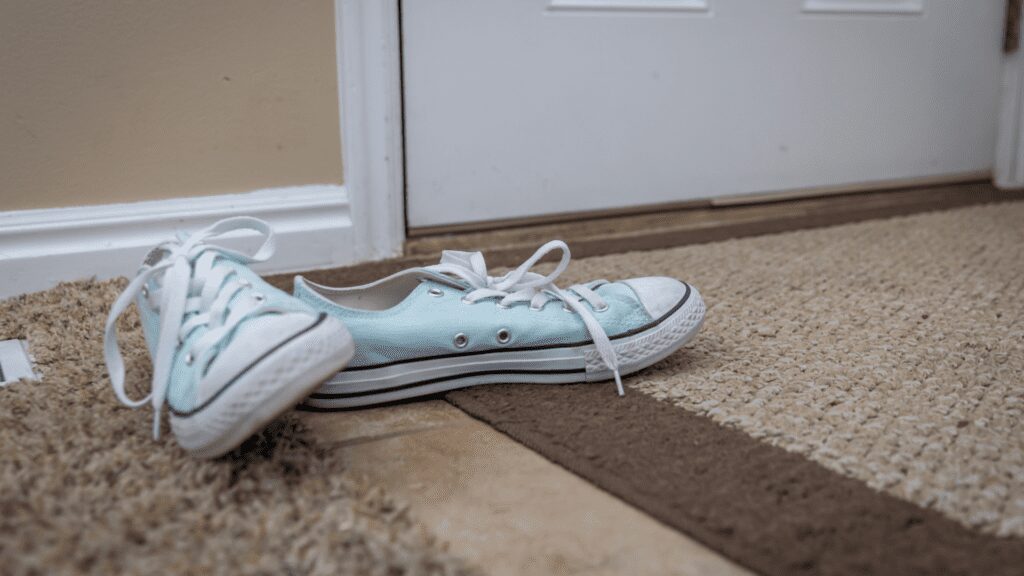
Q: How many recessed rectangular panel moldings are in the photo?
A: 2